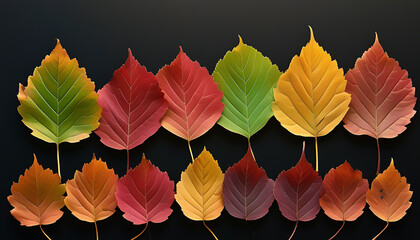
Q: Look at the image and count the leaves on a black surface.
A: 14